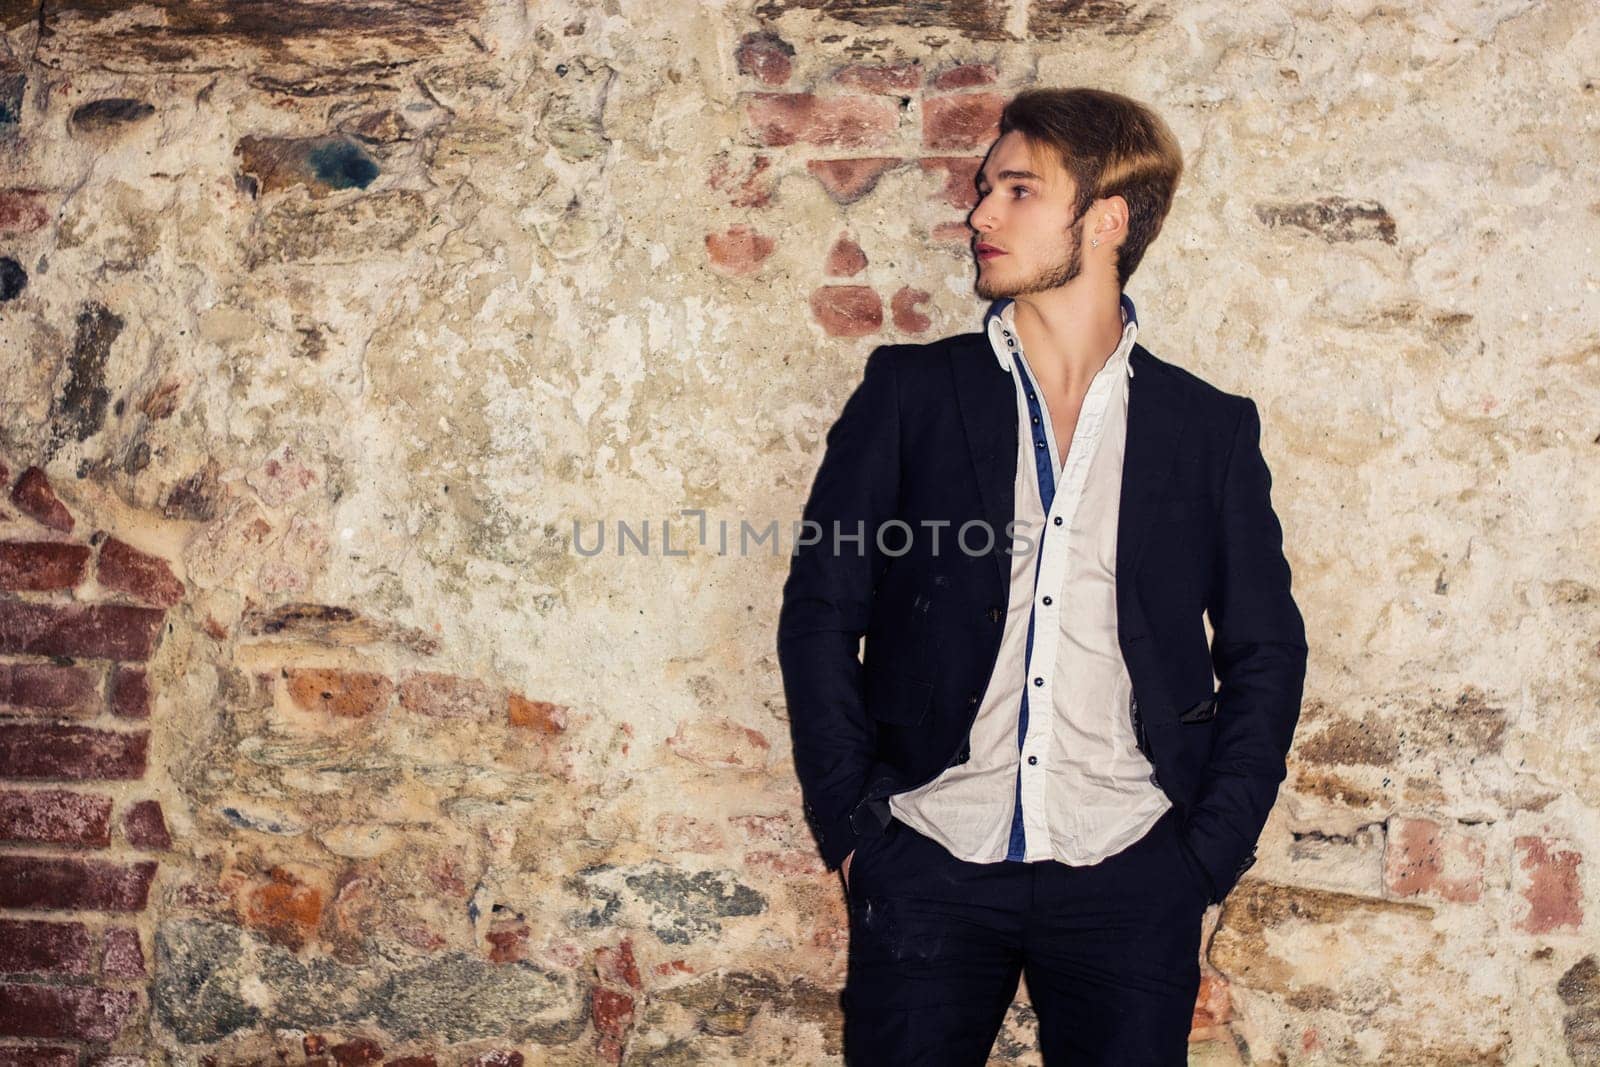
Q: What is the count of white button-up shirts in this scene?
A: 1